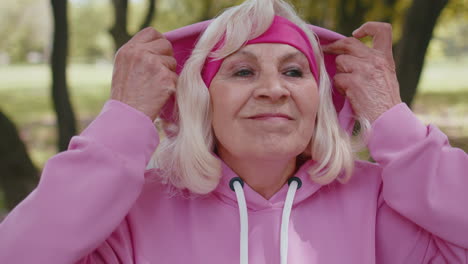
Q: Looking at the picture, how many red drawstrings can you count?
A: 0